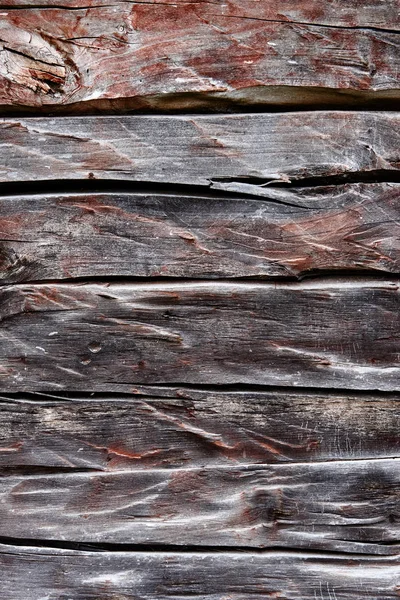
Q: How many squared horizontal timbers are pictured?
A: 7